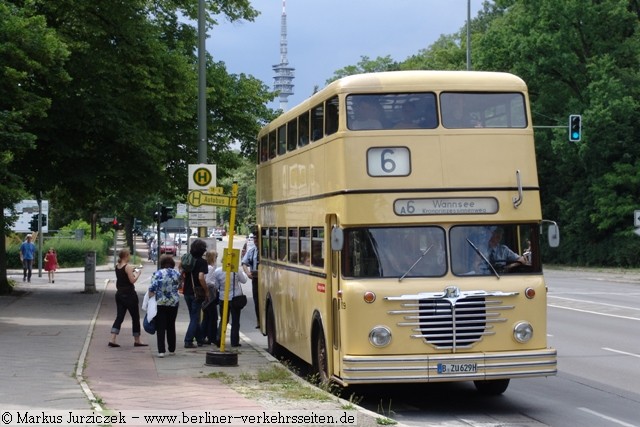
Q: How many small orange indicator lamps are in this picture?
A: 2